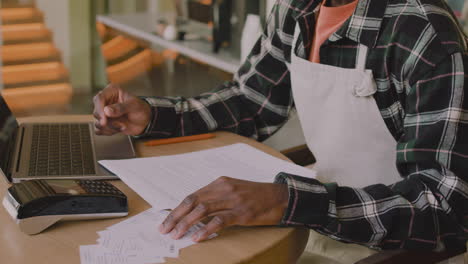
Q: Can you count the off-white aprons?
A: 1